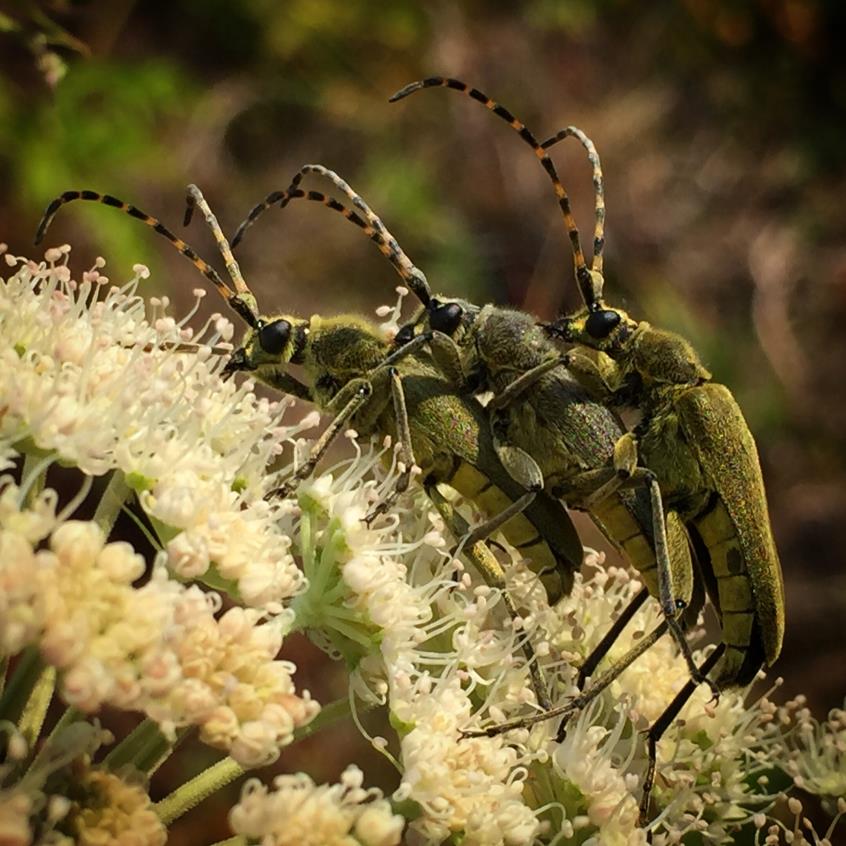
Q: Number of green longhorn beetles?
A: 3